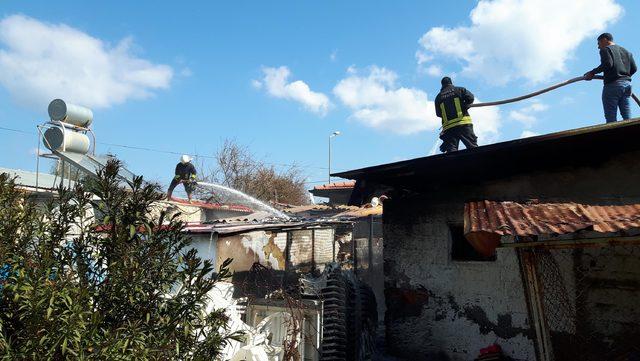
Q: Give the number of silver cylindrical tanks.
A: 2